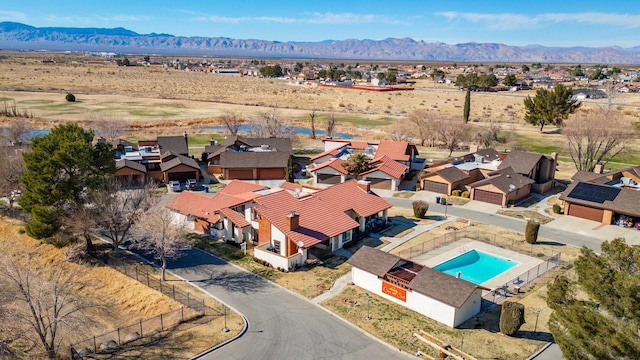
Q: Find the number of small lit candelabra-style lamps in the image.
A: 0